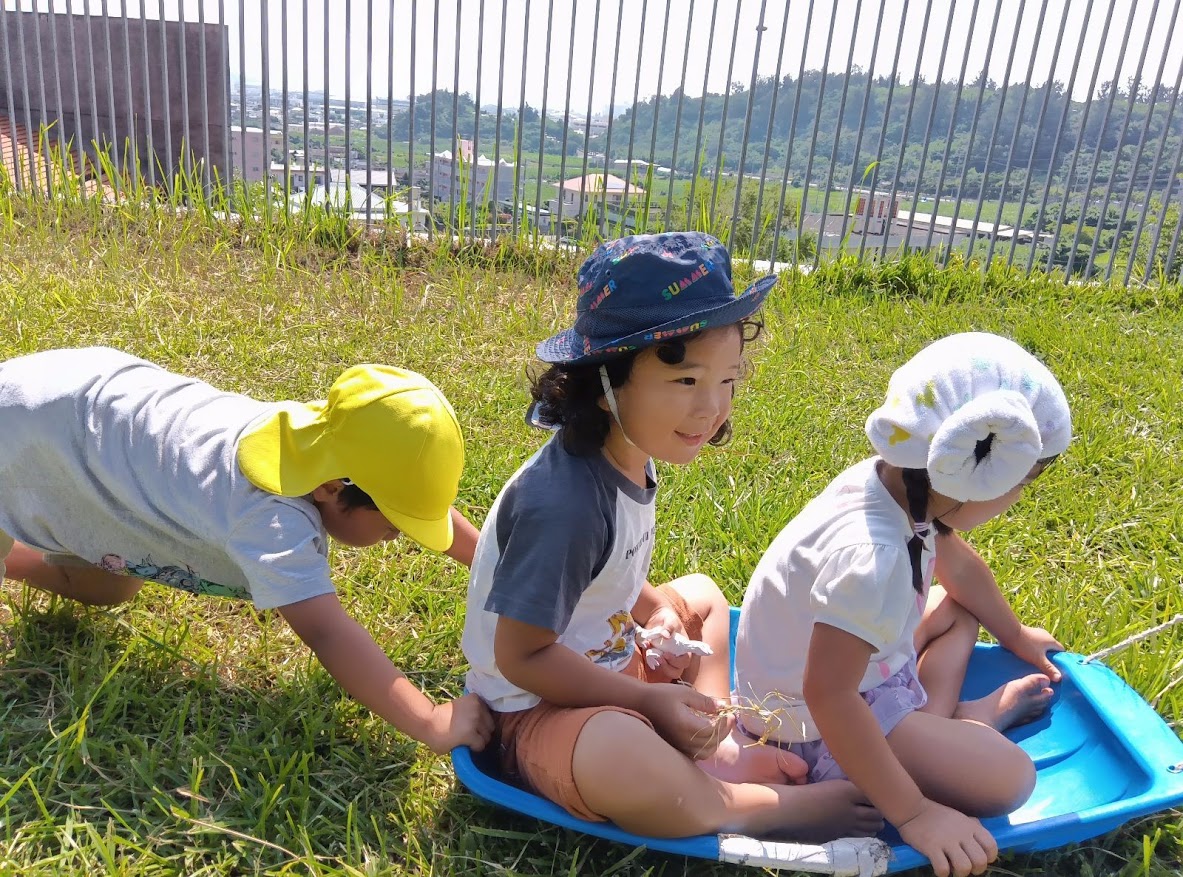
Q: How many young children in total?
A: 3